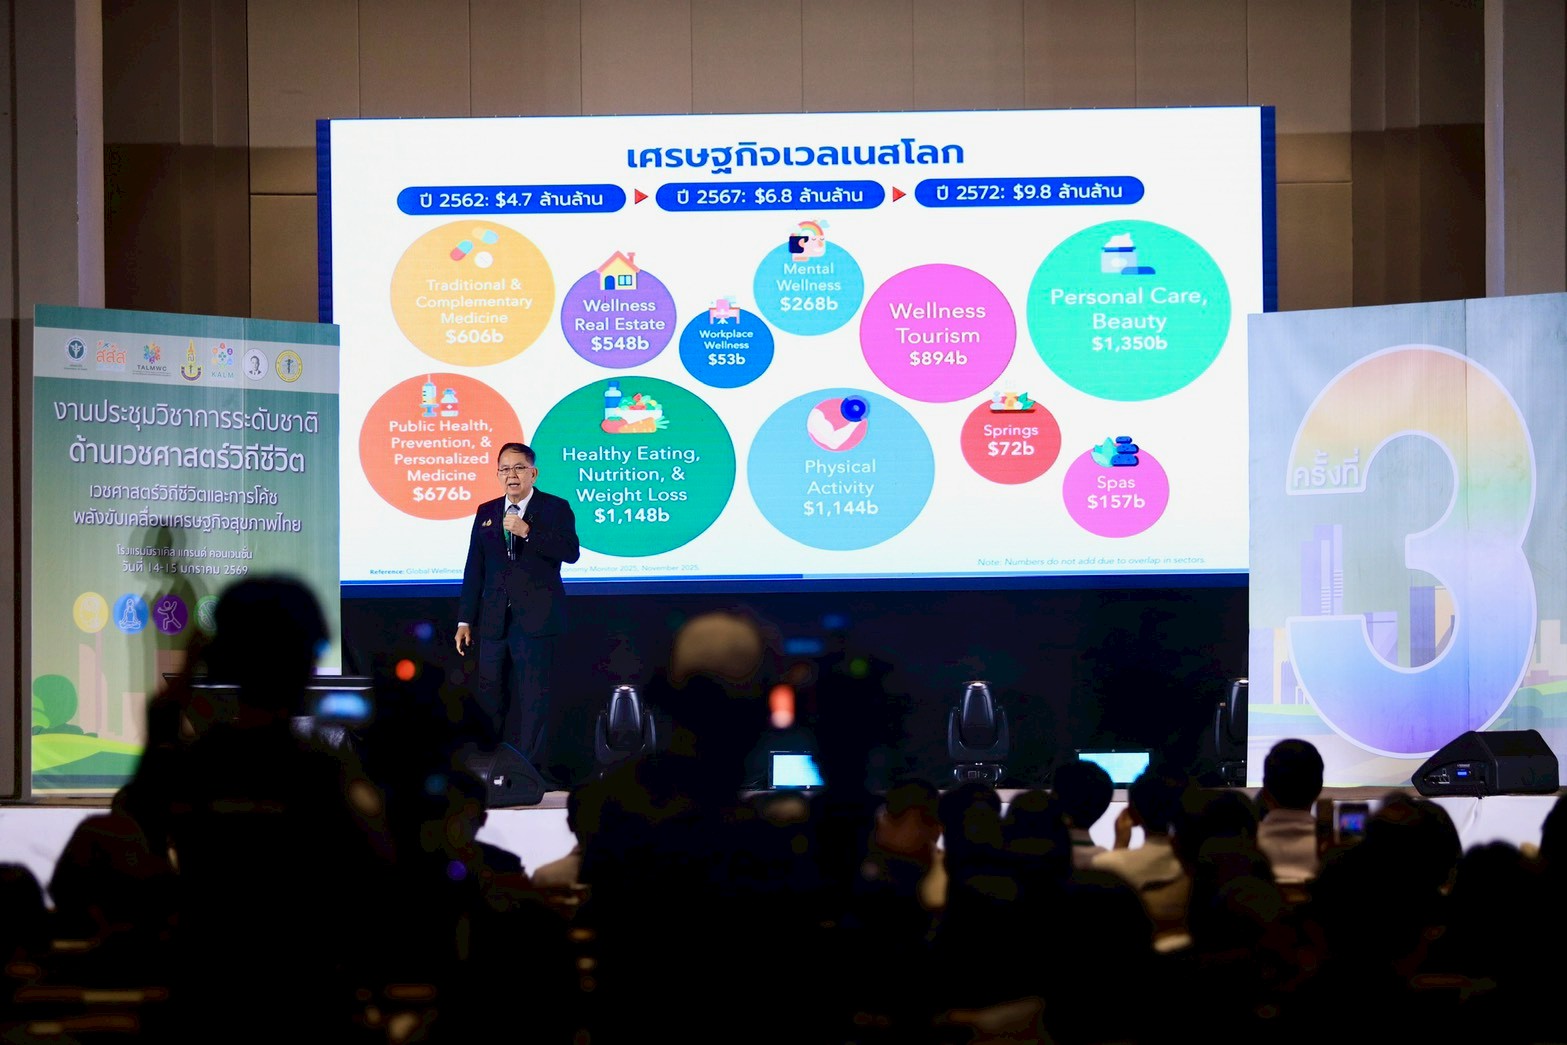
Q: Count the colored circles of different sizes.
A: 11